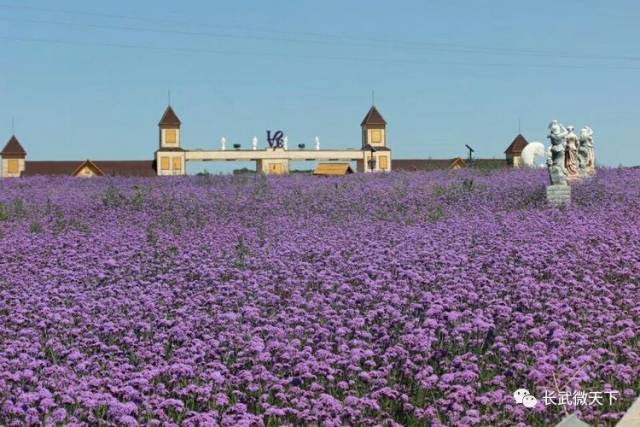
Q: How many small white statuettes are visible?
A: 4